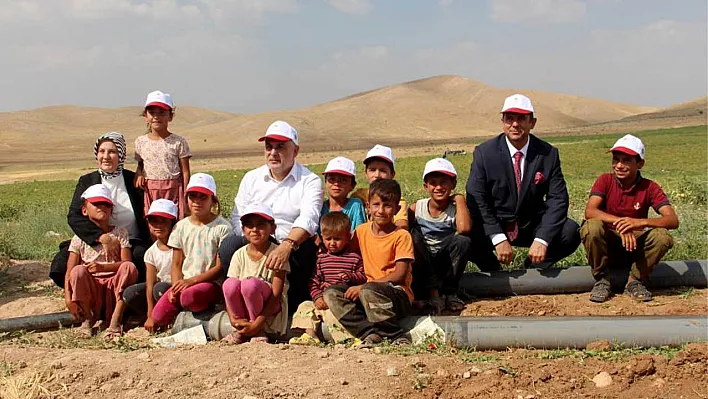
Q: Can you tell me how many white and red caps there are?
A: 11